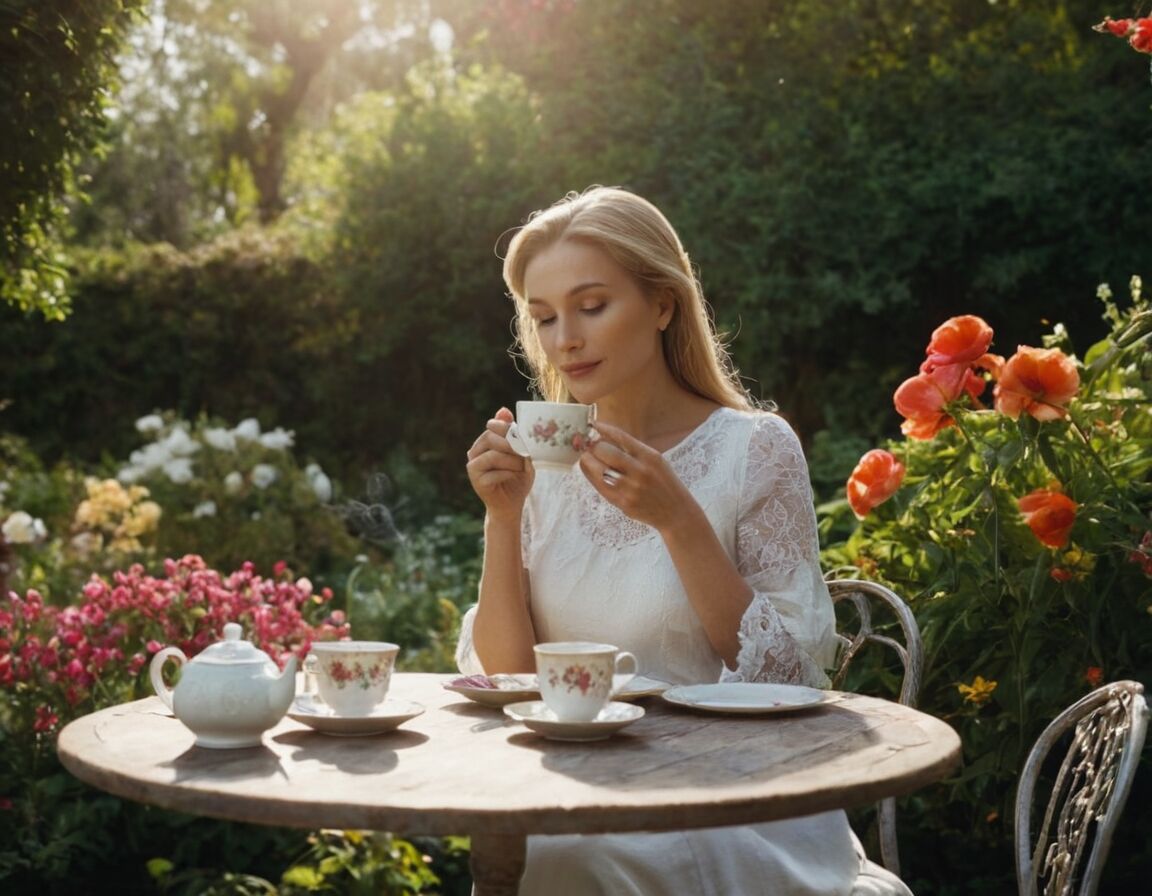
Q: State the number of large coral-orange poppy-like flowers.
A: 5